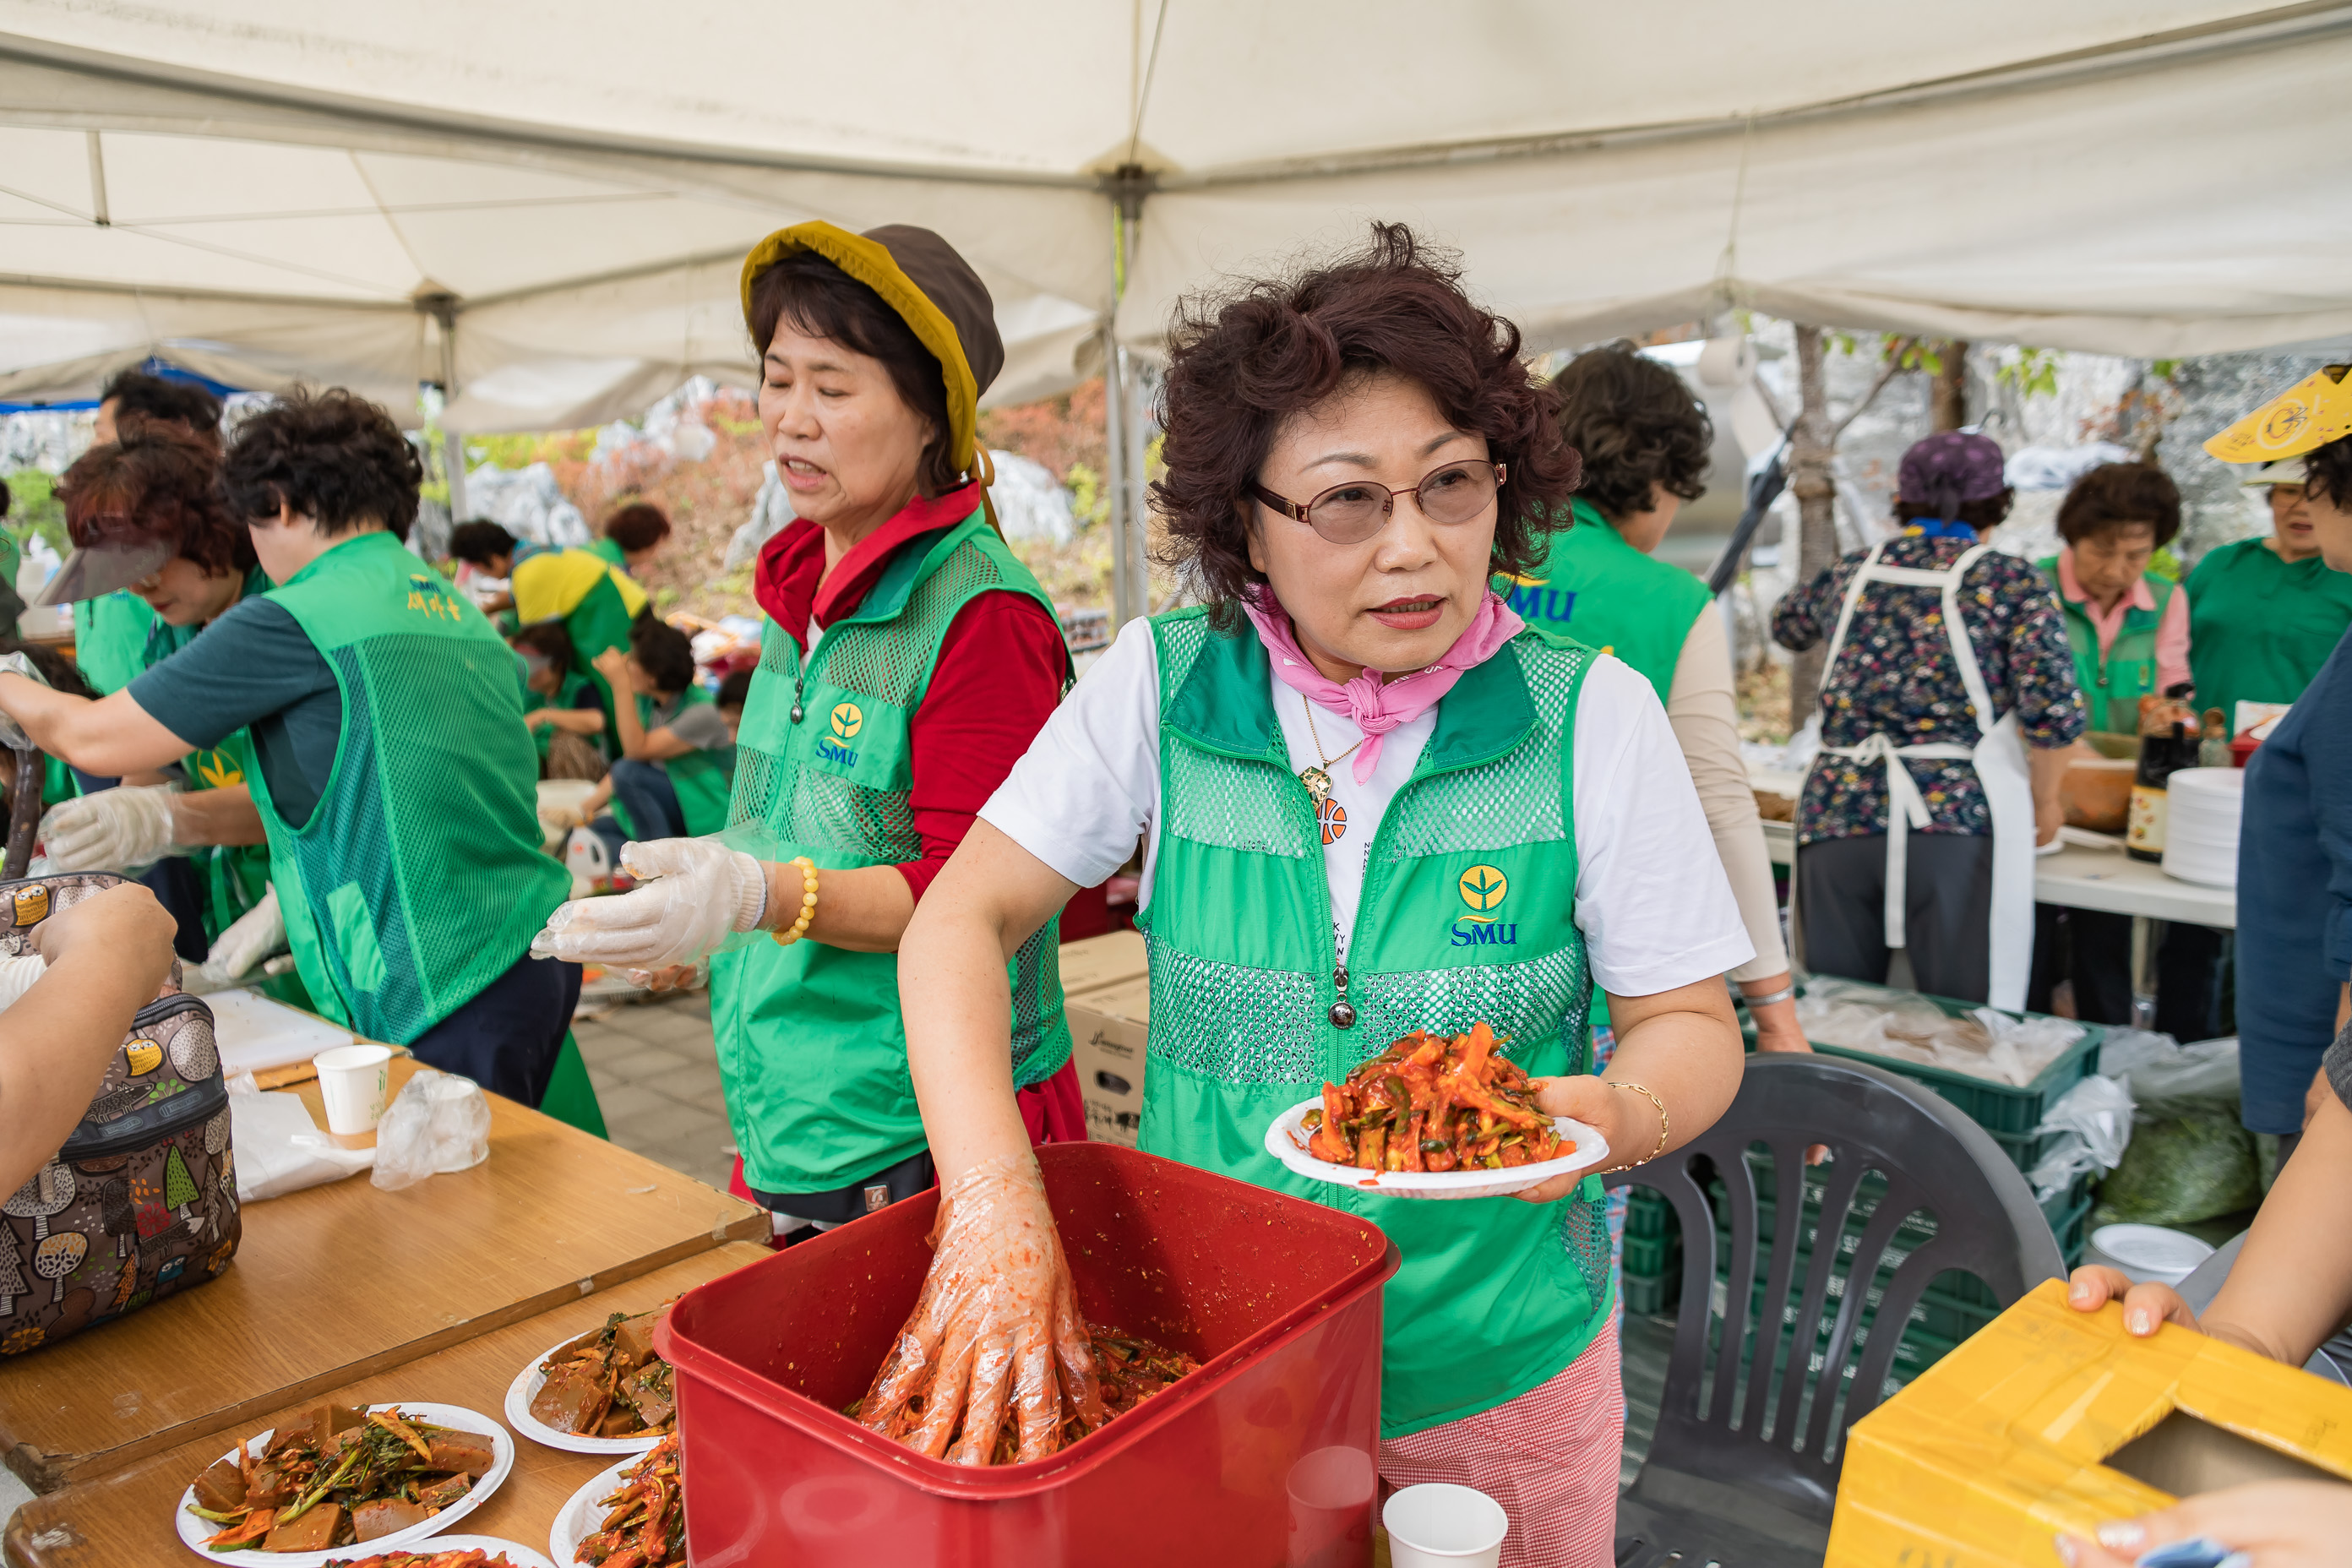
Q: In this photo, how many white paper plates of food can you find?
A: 5